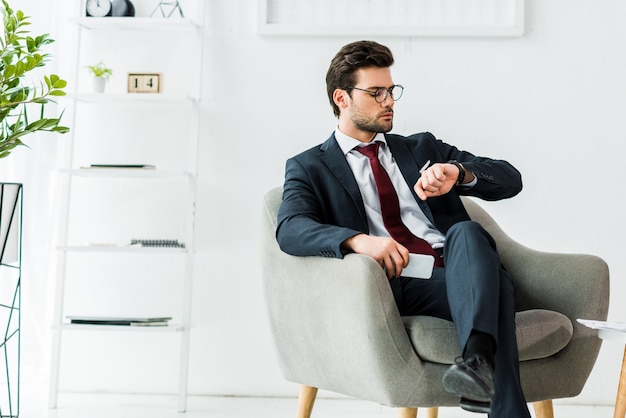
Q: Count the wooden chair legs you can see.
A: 4